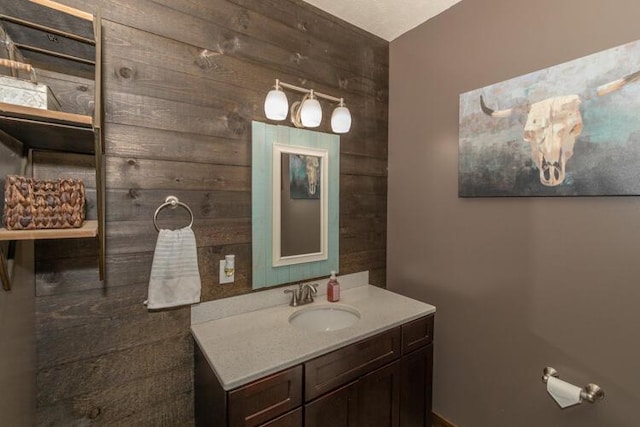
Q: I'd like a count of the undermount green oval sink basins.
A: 0